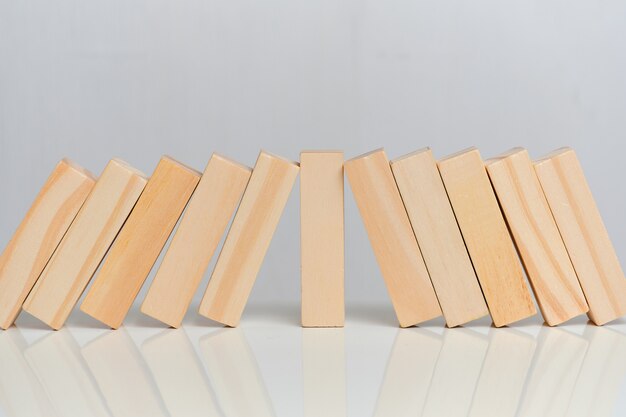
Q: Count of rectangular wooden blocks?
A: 11